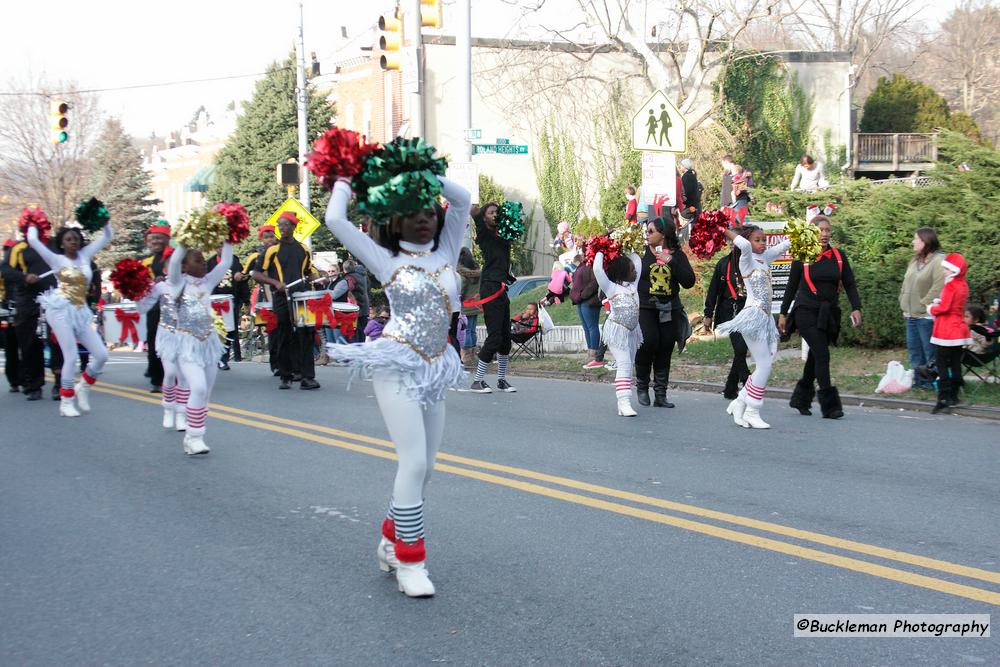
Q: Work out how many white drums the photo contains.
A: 2